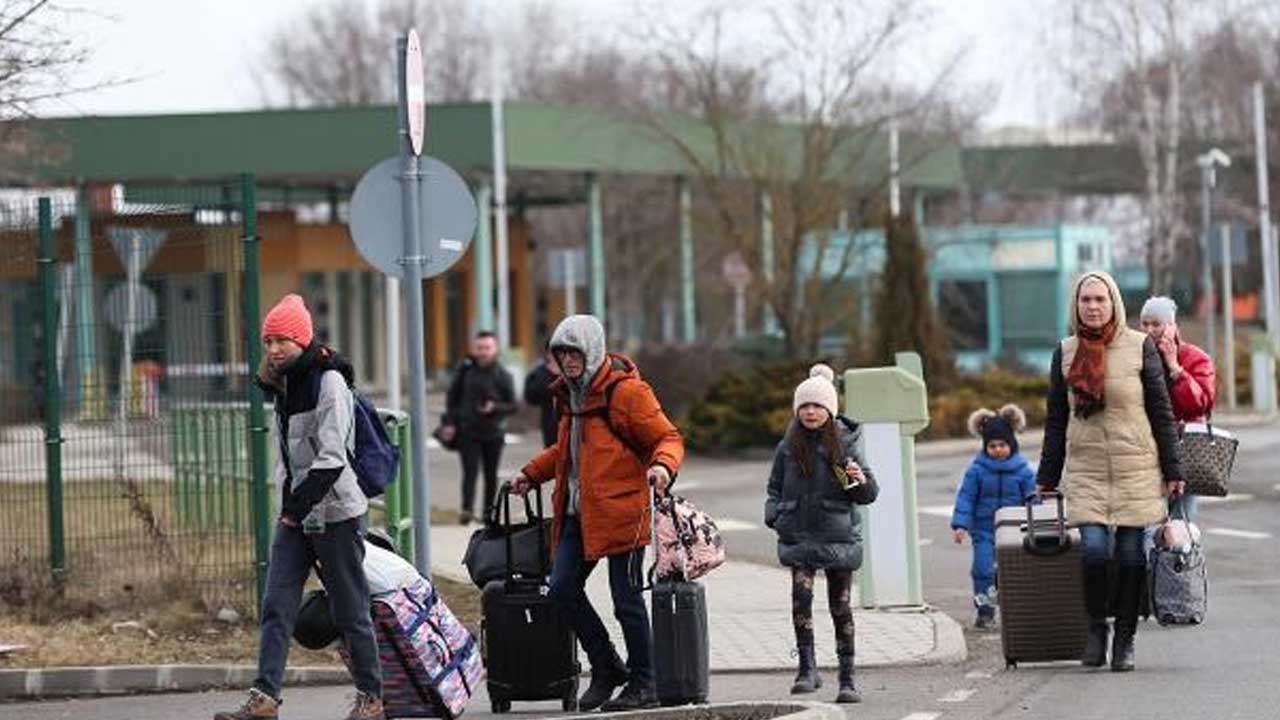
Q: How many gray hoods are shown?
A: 1